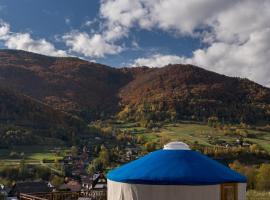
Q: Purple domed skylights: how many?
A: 0